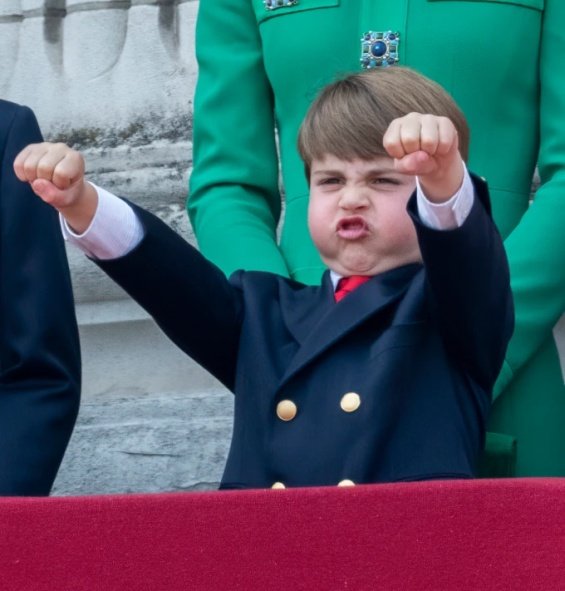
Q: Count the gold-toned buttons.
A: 4